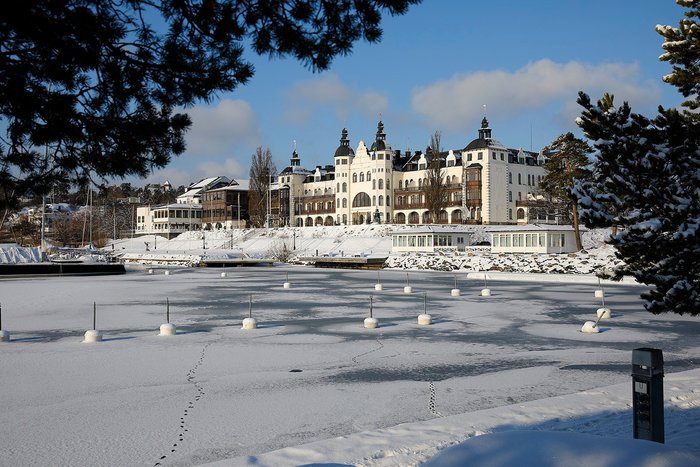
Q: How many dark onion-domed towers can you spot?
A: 4